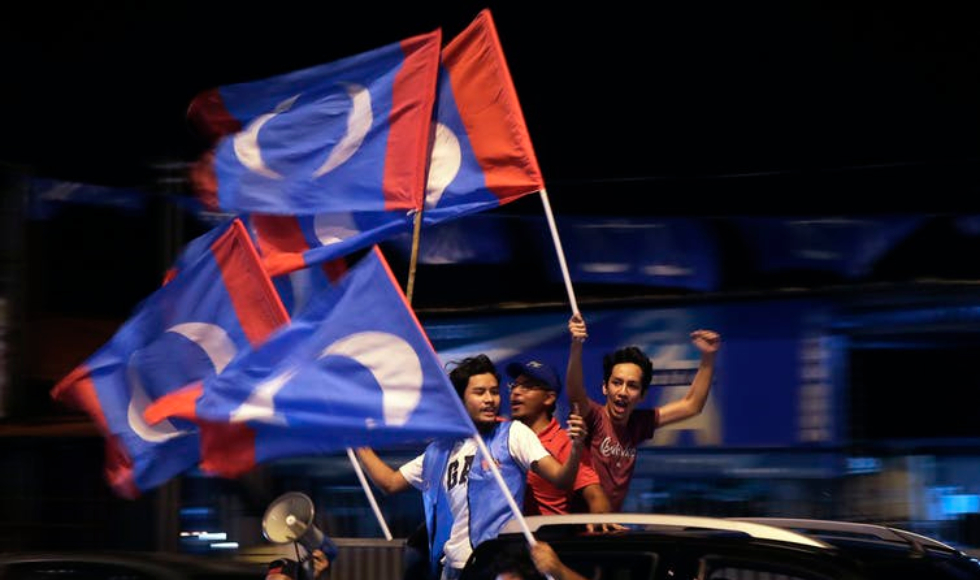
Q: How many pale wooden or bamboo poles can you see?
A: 4